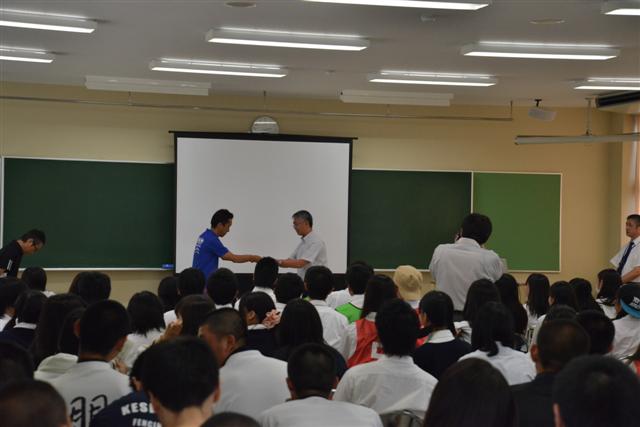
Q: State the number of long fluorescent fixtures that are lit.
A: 9